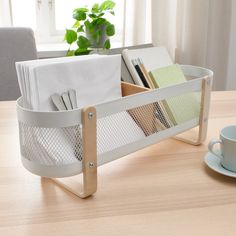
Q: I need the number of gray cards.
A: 0